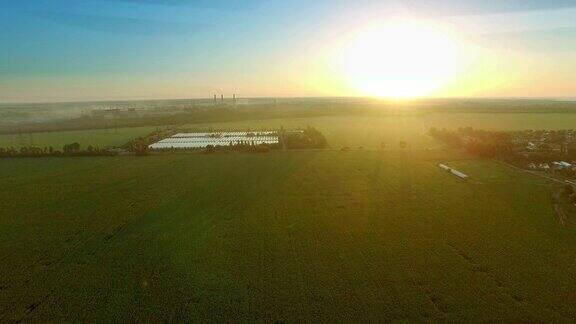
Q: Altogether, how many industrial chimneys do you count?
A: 3